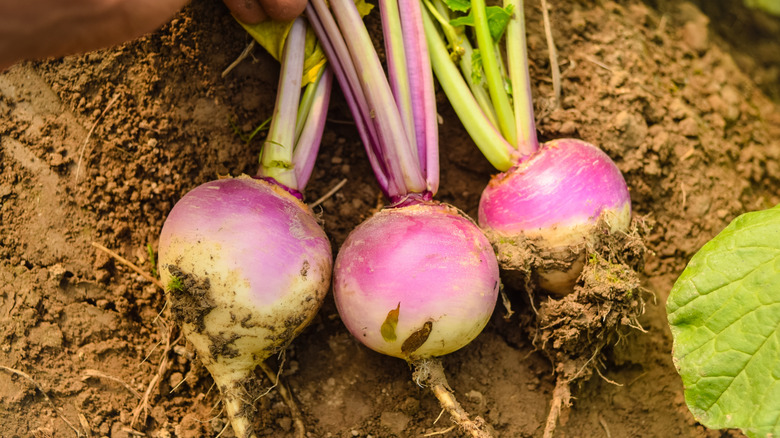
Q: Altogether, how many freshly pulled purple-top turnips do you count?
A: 3